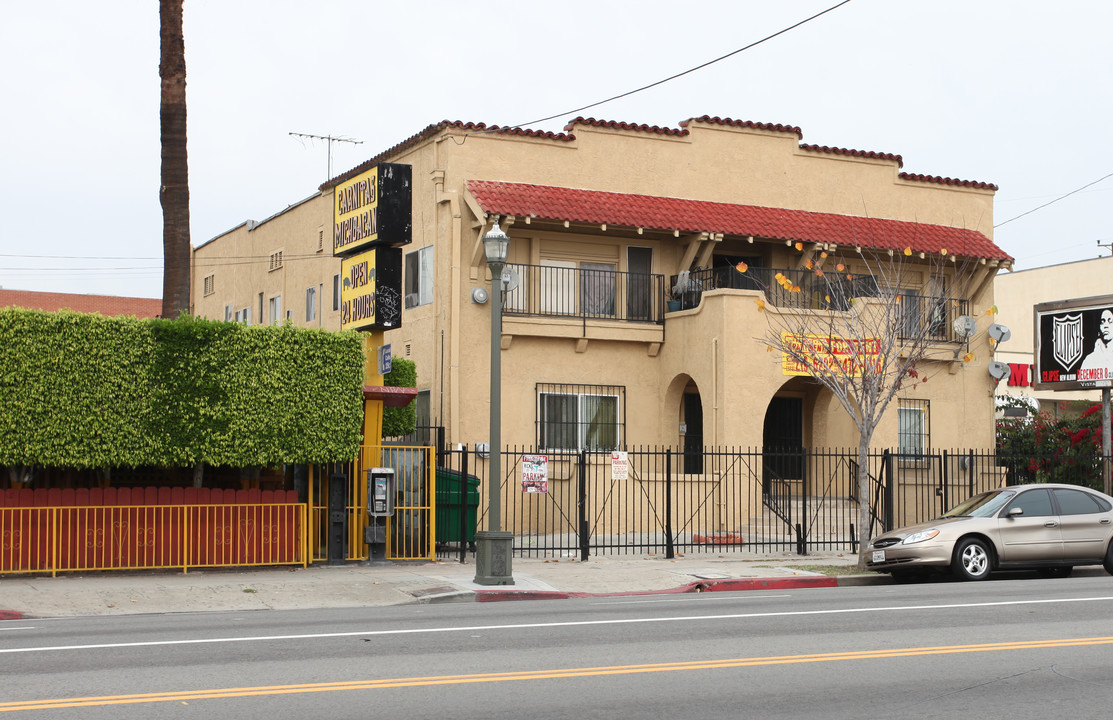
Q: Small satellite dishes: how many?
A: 4